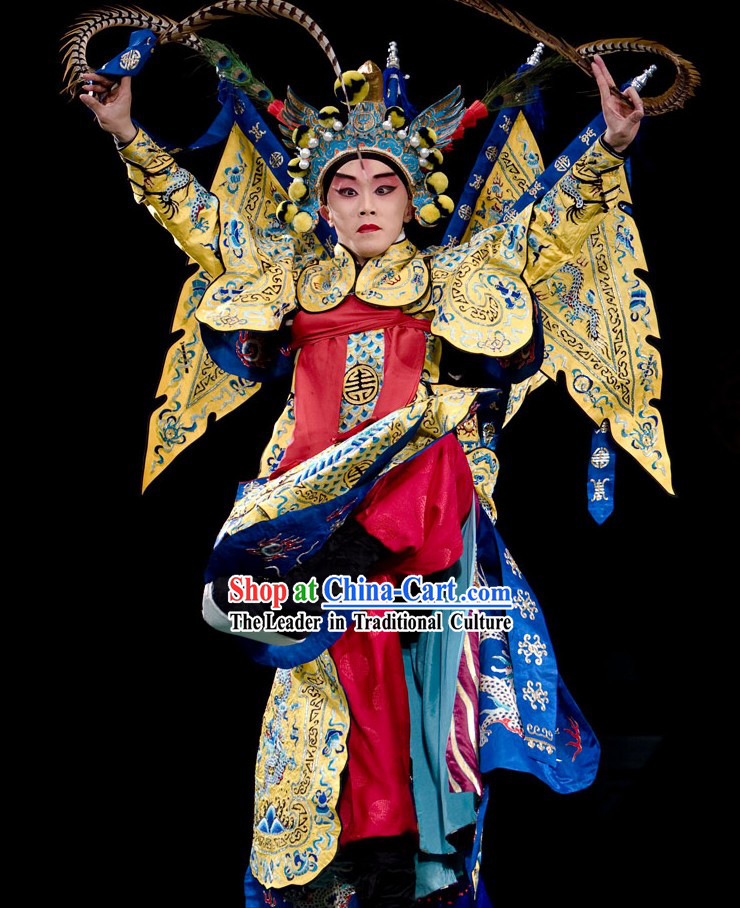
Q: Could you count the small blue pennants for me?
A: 2